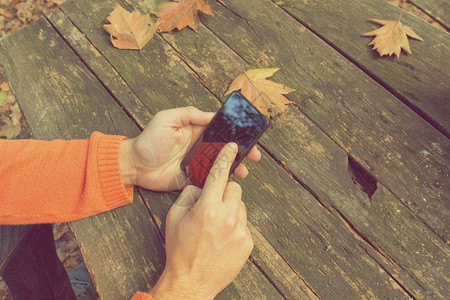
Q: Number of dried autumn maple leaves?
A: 4